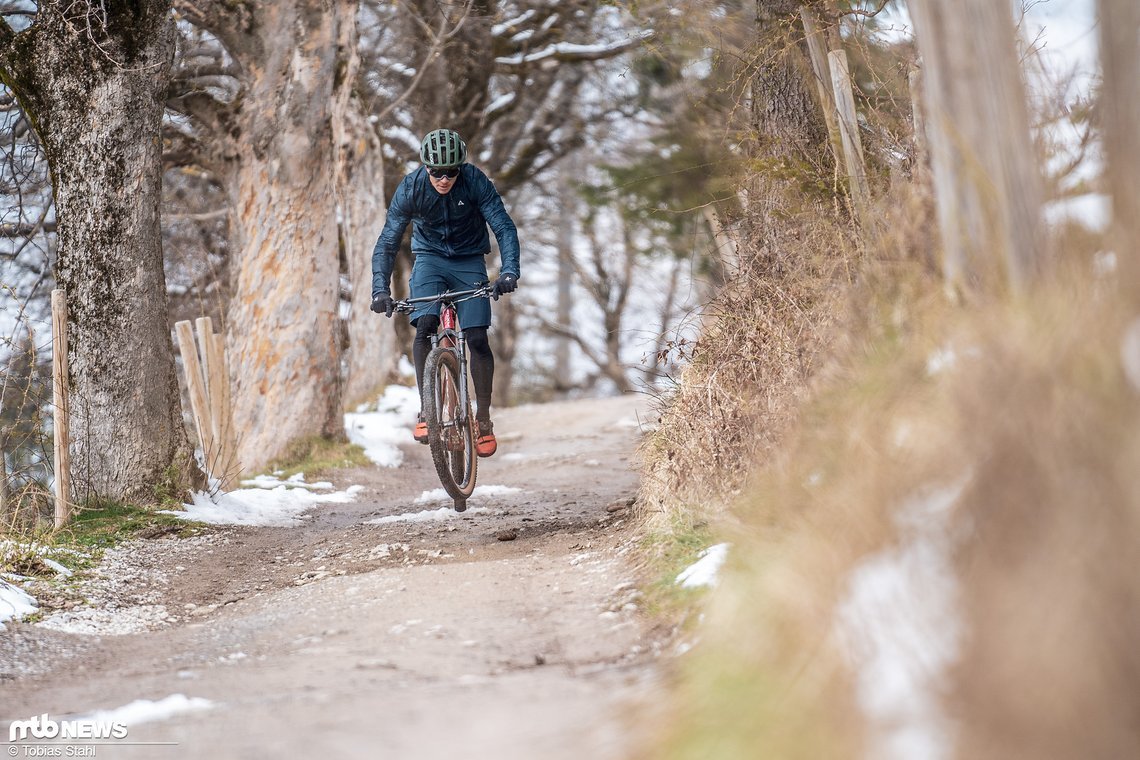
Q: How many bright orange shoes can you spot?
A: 2